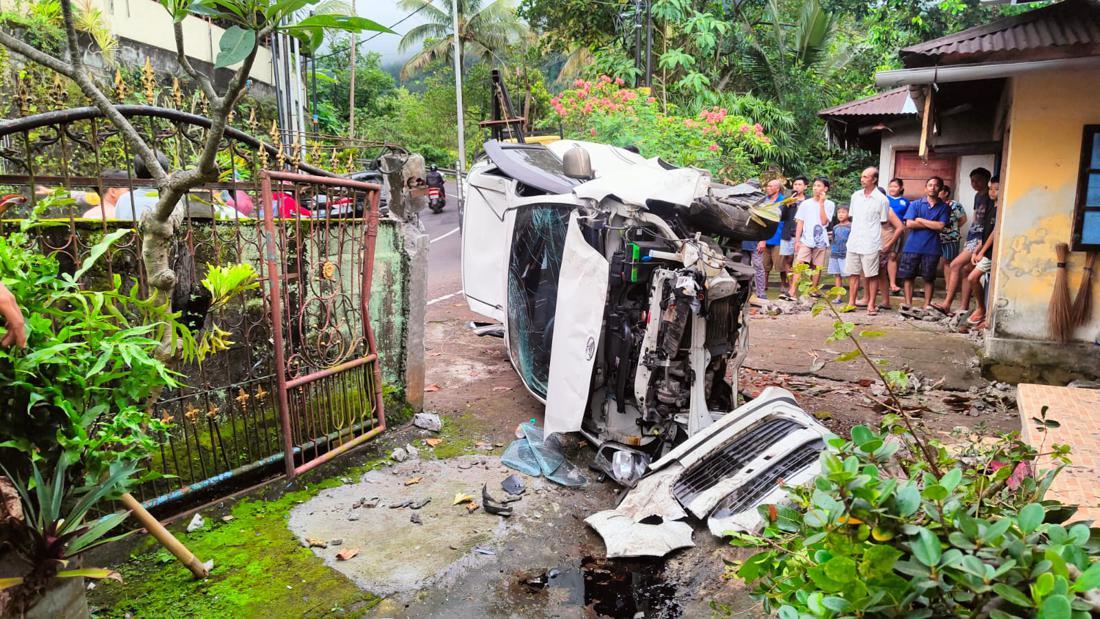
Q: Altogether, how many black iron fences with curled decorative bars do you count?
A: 1